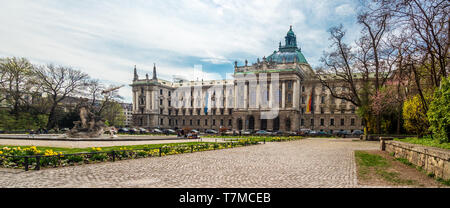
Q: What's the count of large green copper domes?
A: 1